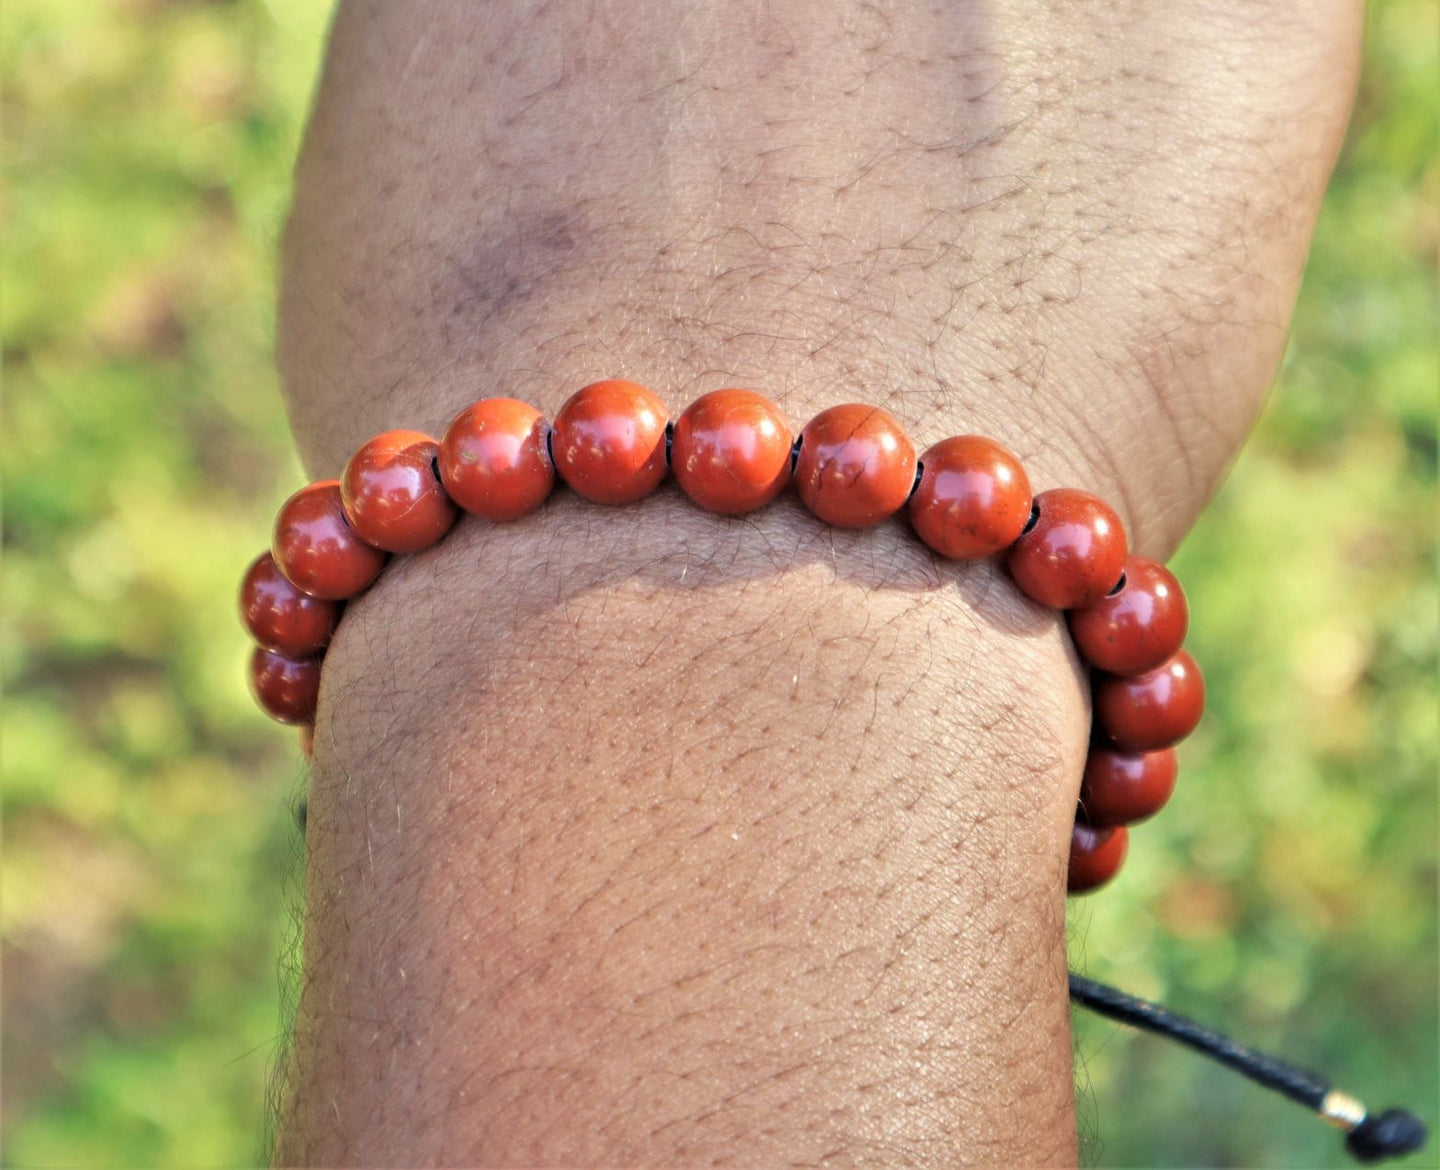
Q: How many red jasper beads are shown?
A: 14